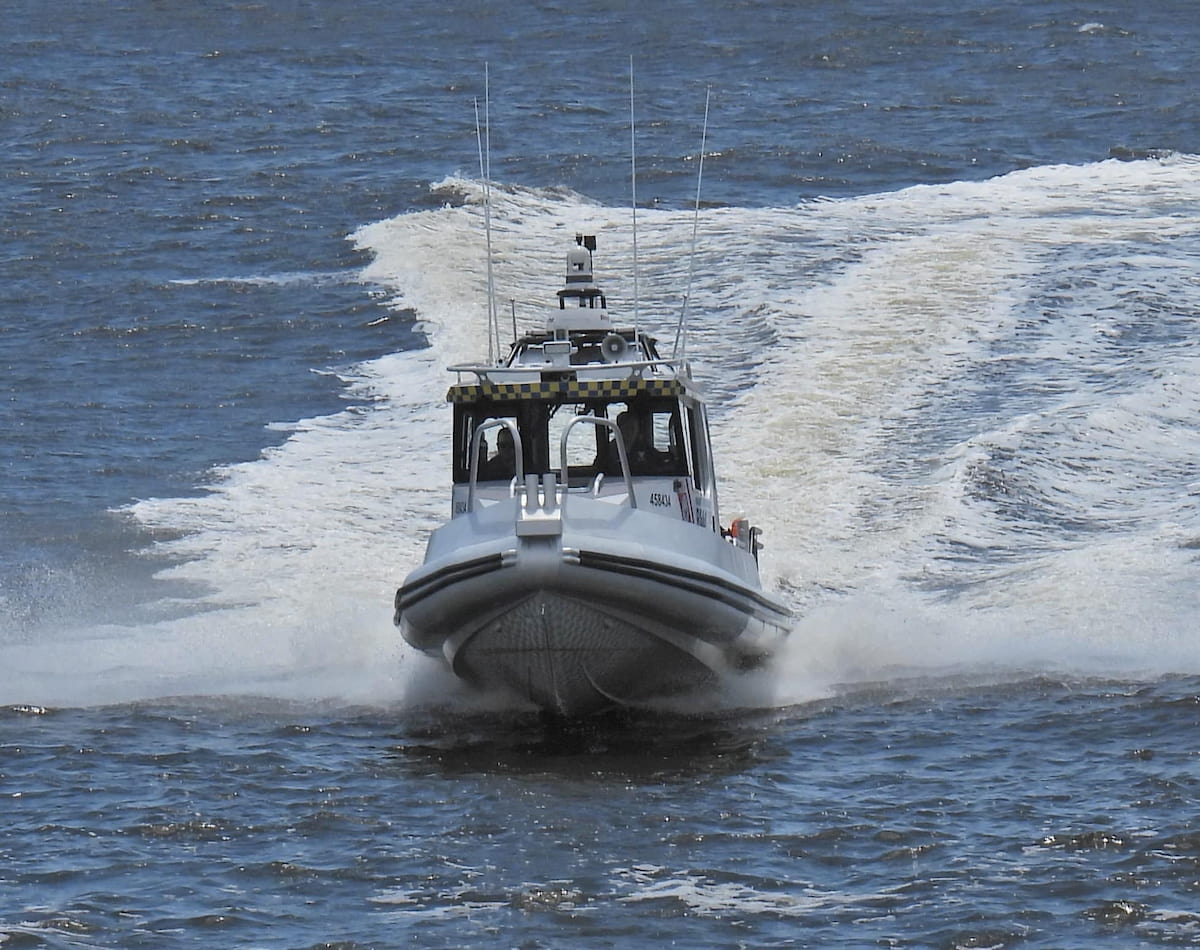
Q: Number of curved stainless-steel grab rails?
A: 2